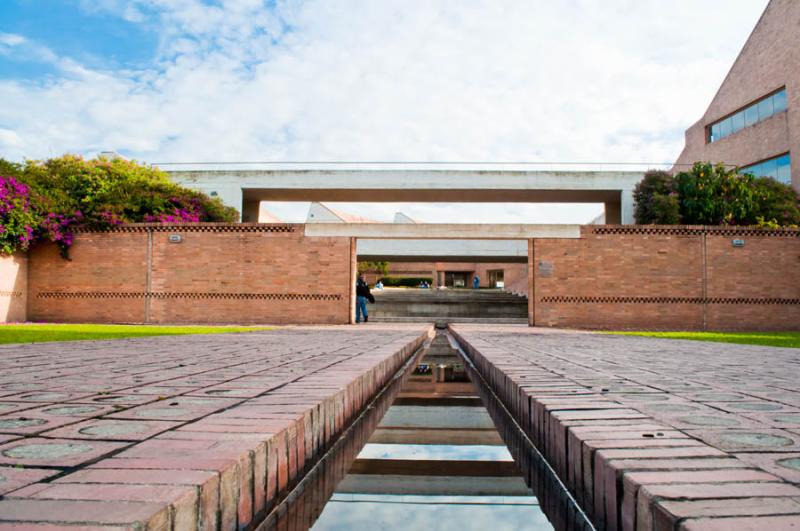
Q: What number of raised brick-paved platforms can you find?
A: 2